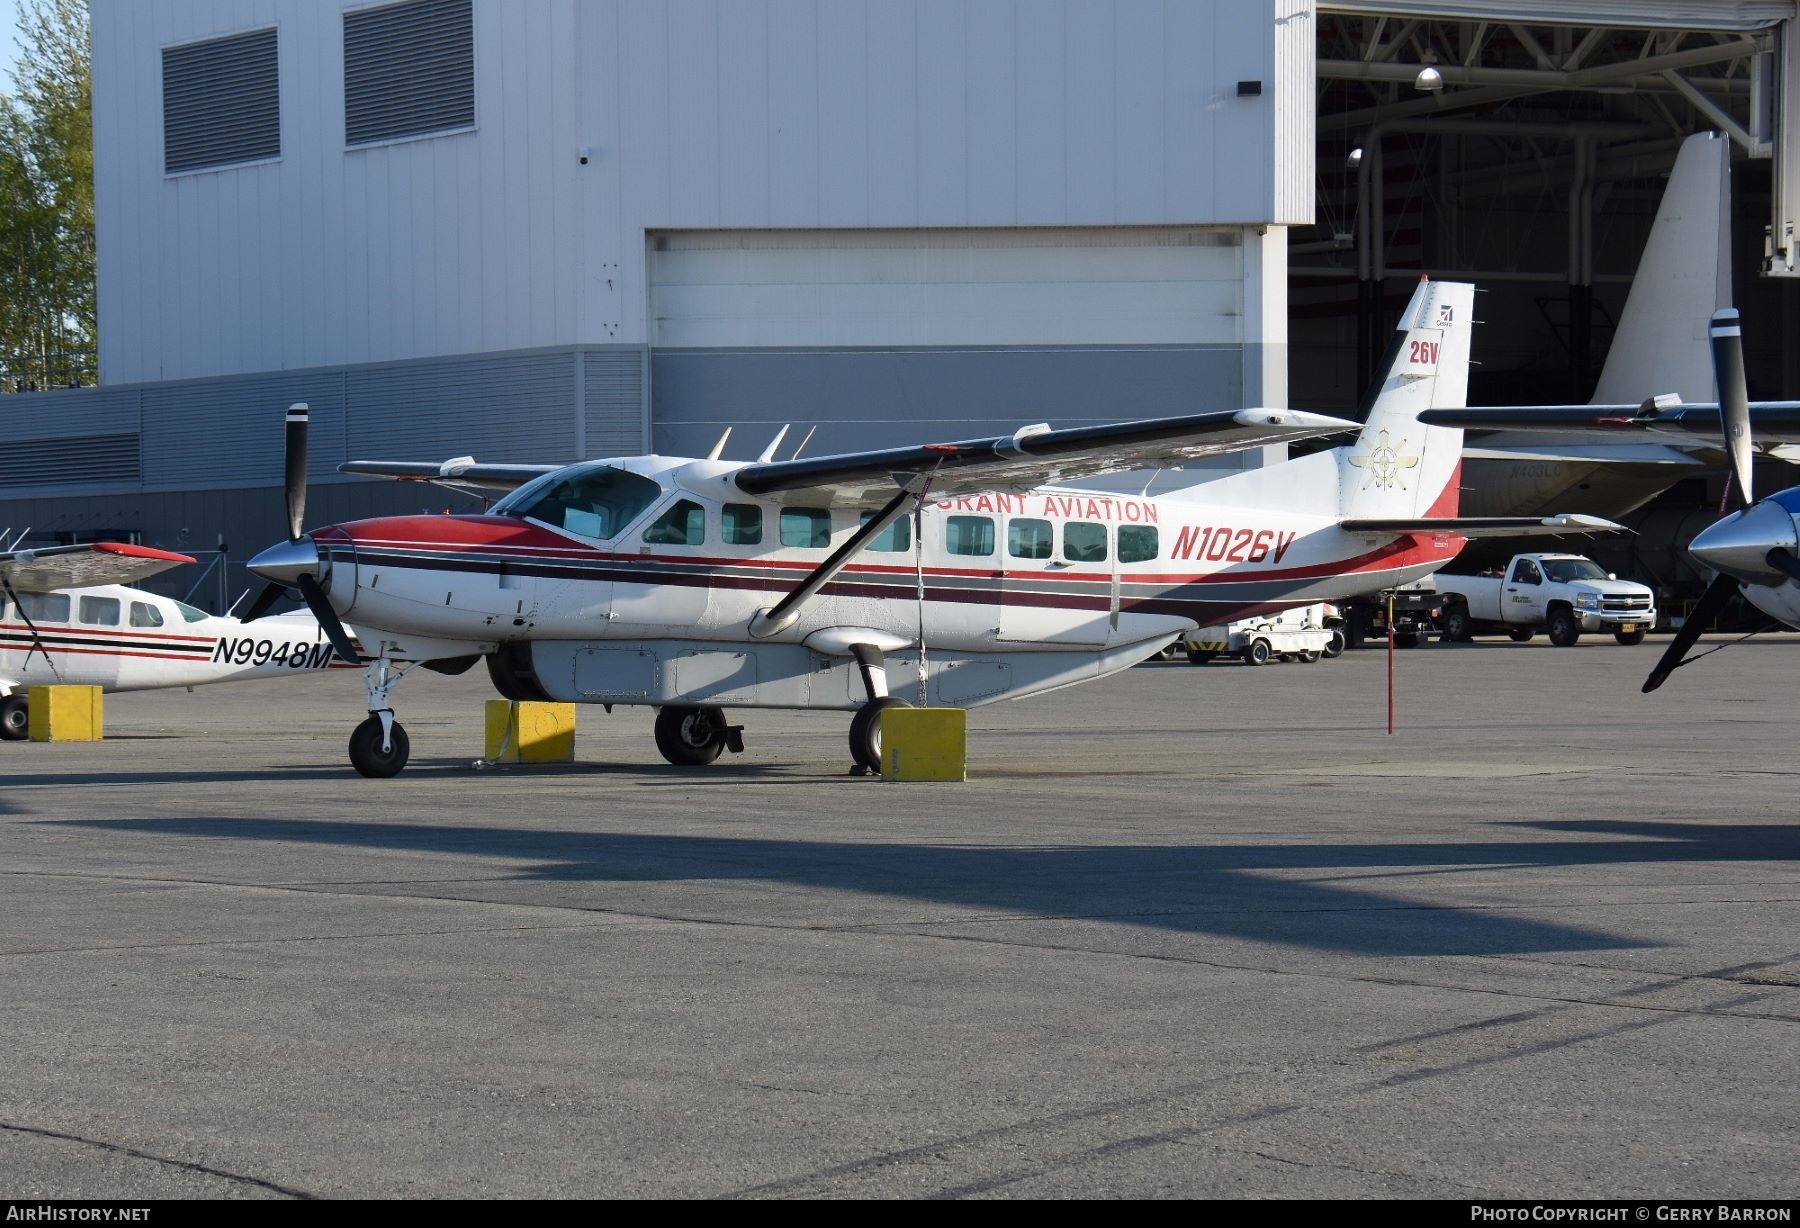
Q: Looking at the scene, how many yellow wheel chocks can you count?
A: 3